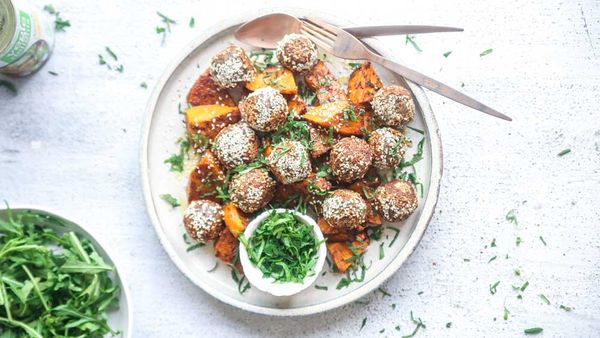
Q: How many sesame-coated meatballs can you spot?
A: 12